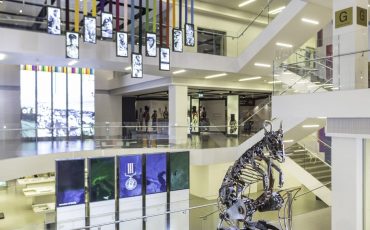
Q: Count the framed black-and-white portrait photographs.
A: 10